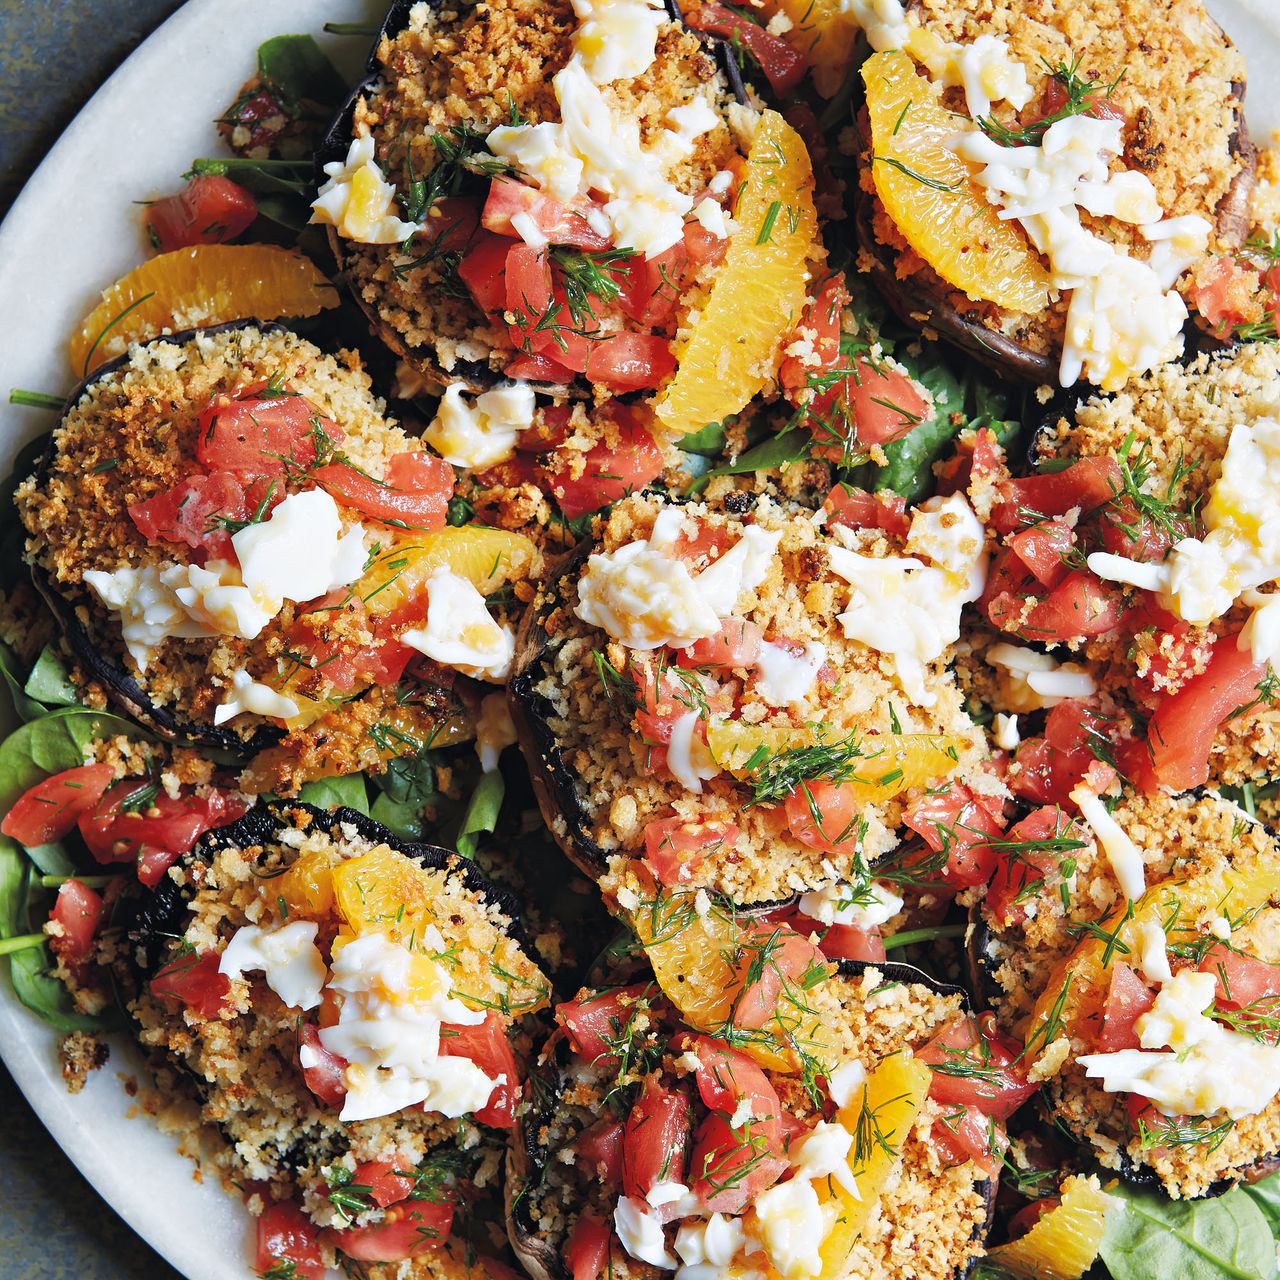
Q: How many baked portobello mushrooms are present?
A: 8